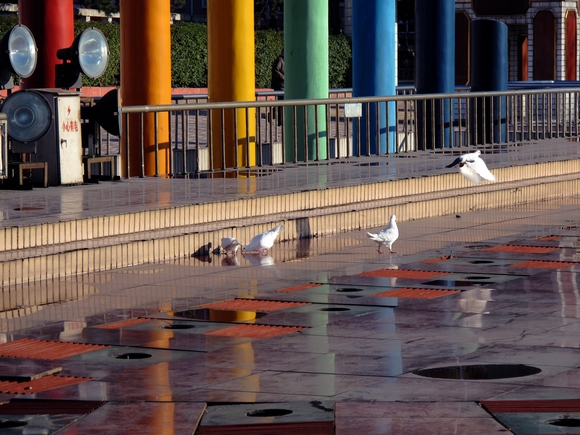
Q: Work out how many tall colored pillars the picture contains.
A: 7